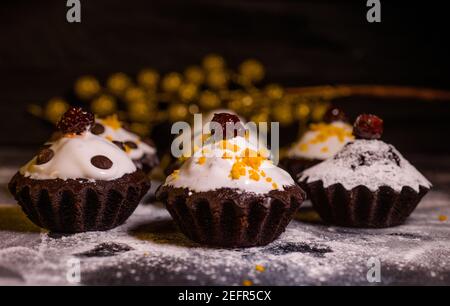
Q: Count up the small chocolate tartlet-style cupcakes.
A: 6